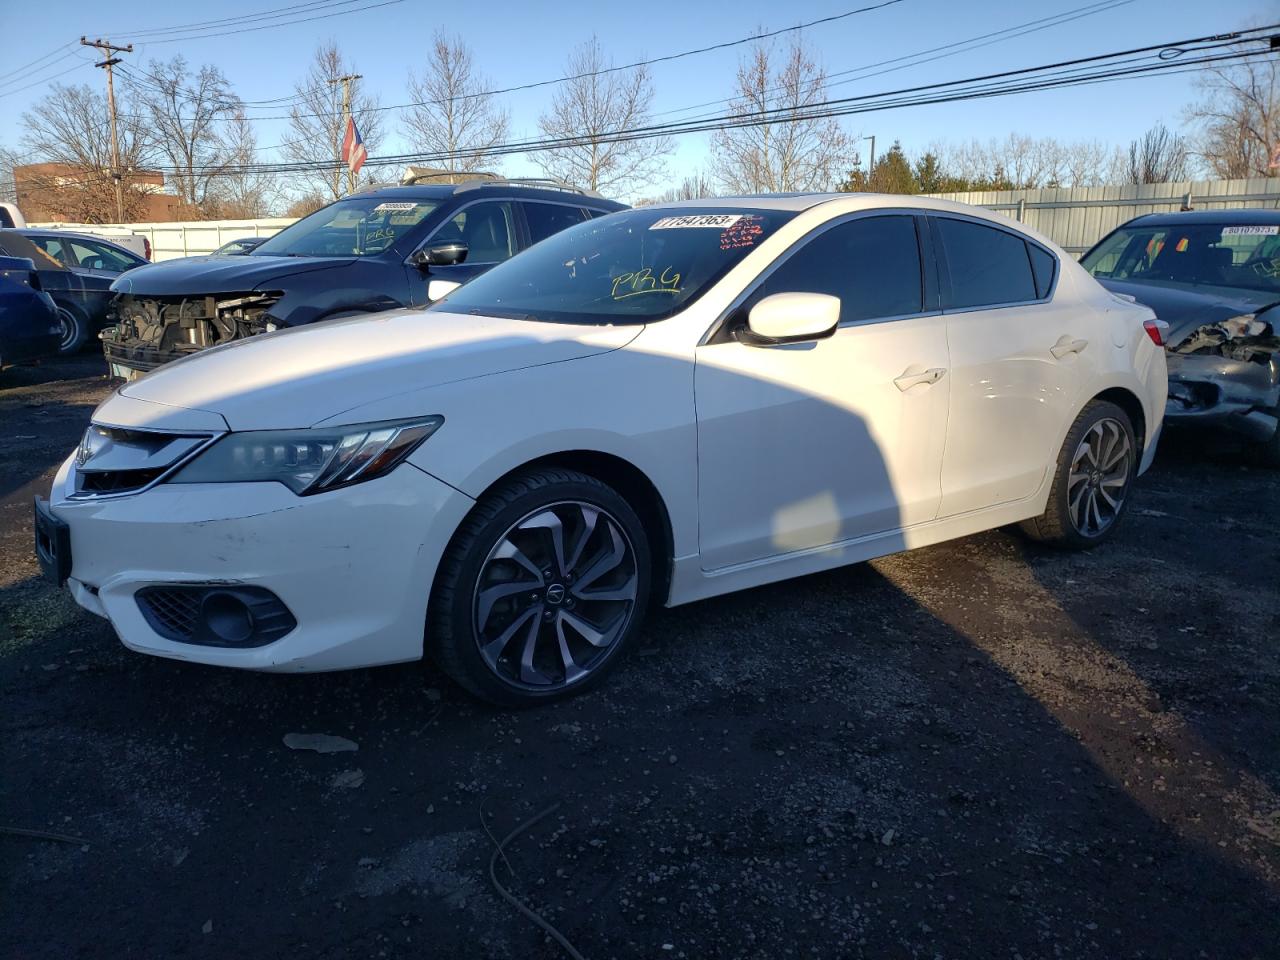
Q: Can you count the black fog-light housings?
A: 1